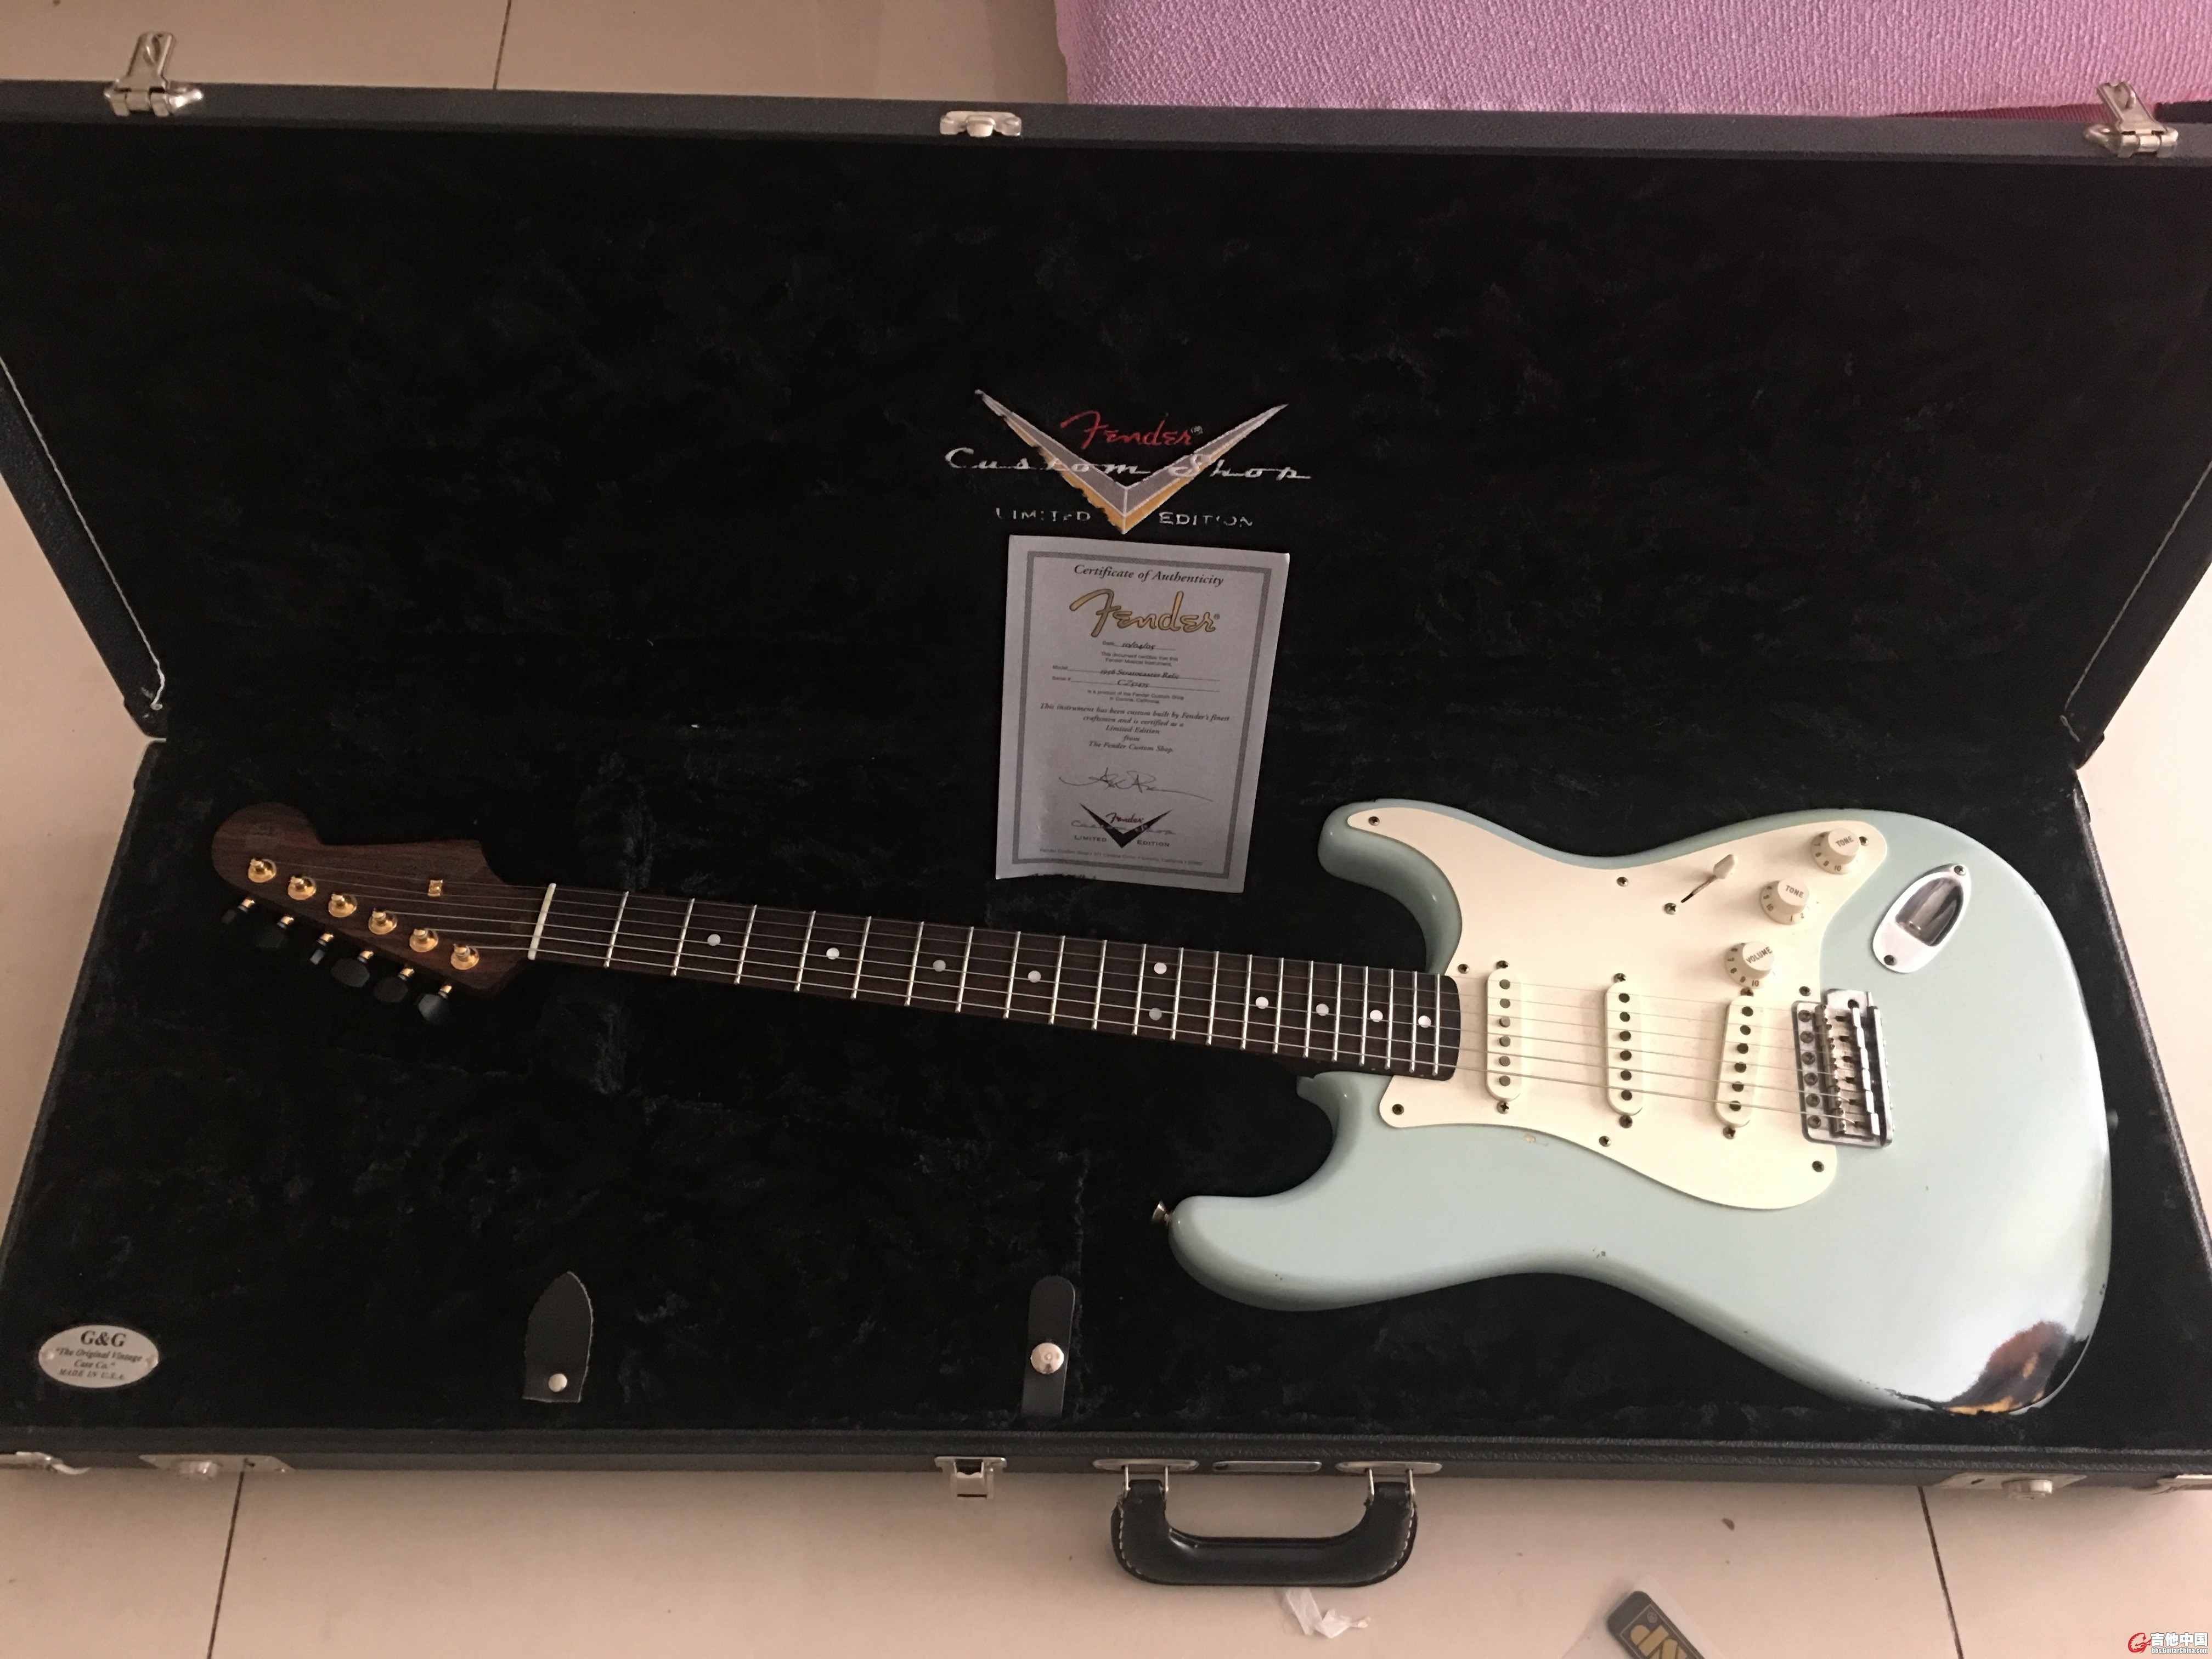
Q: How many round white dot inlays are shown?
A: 10